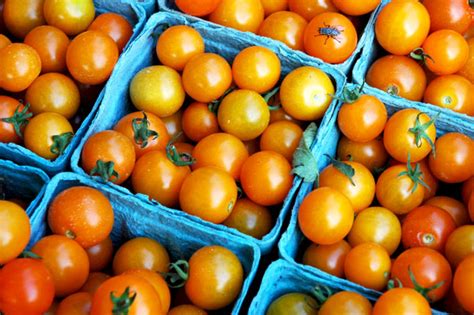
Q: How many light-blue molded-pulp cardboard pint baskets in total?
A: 8